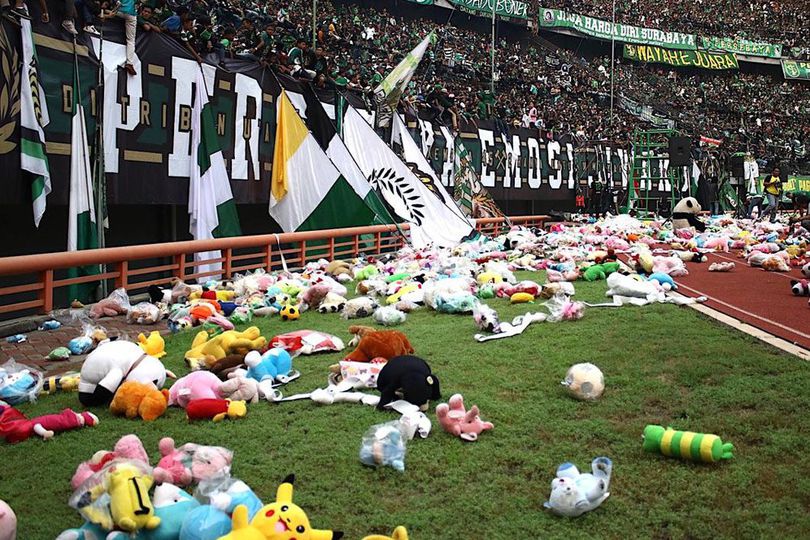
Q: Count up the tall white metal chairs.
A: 0